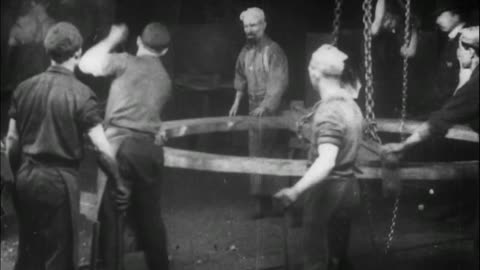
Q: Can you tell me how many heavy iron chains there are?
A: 3